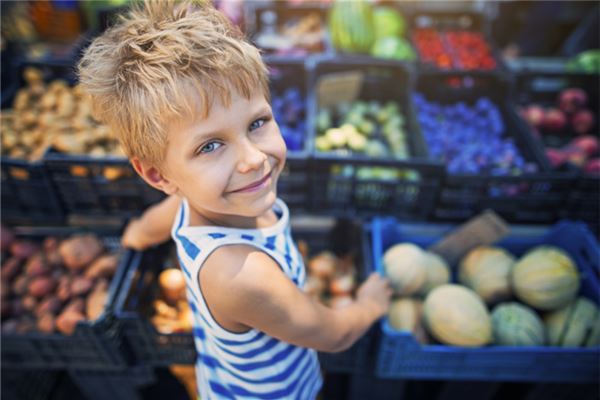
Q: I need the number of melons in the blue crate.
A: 8